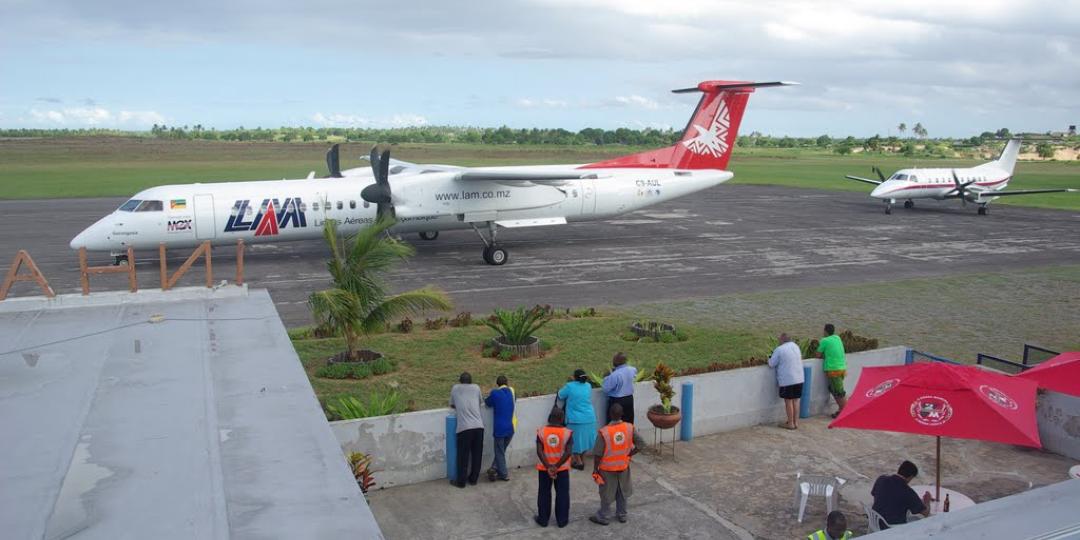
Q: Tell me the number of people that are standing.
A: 8